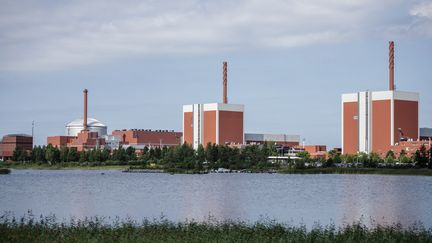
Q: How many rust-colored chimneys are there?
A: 3